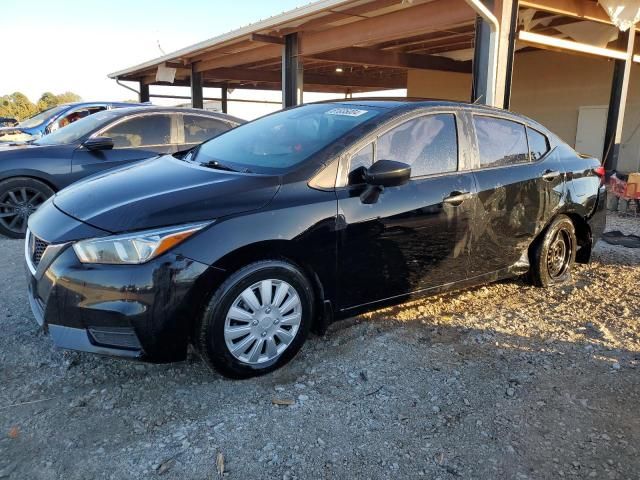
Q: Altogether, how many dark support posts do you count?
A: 6